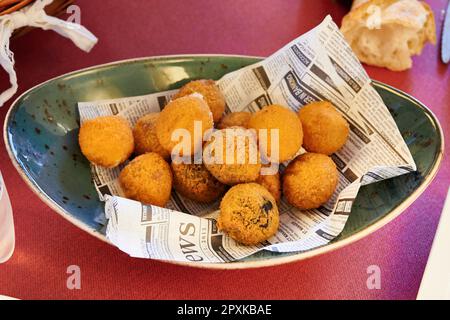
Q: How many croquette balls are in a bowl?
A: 13